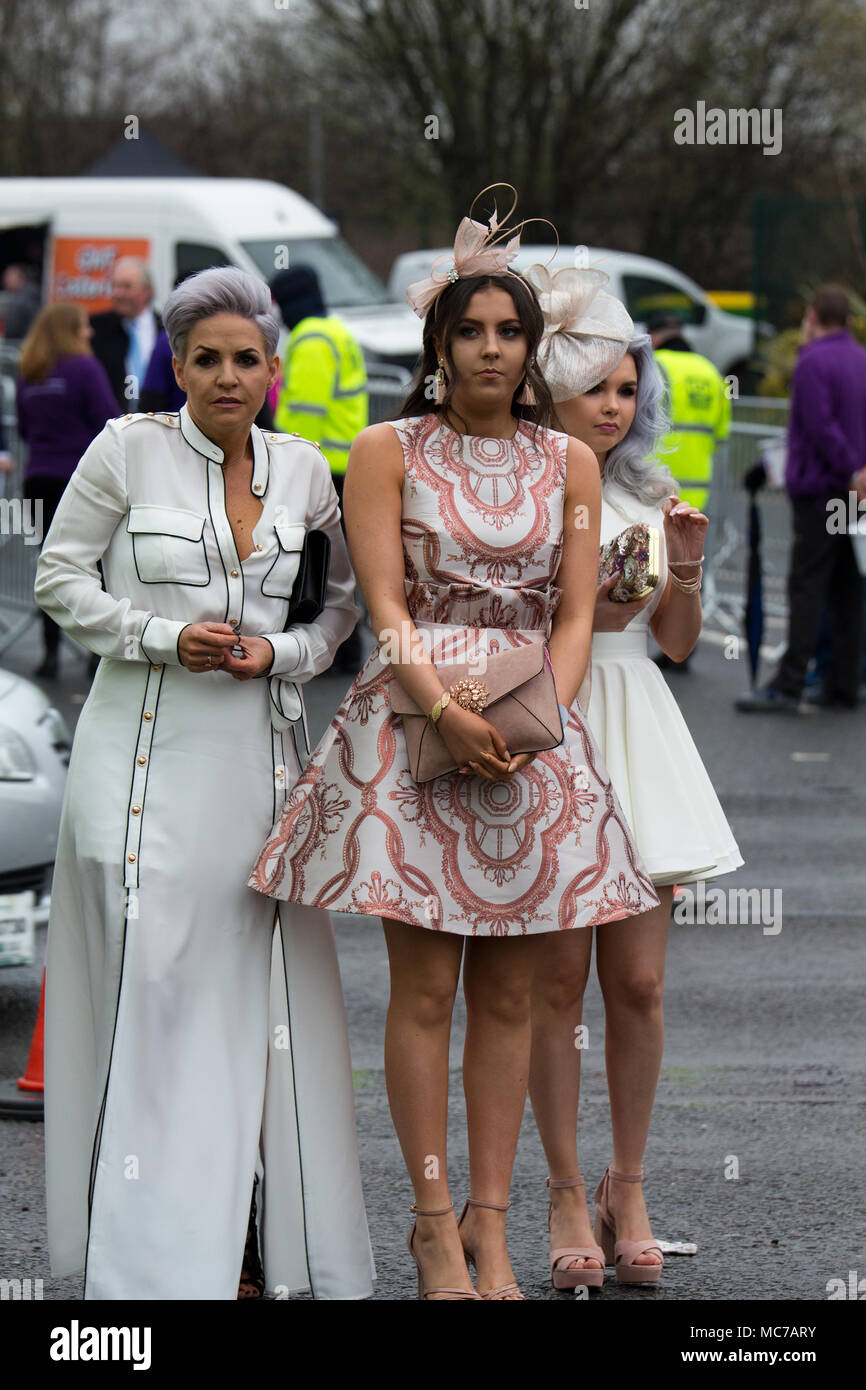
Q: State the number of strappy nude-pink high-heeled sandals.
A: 4